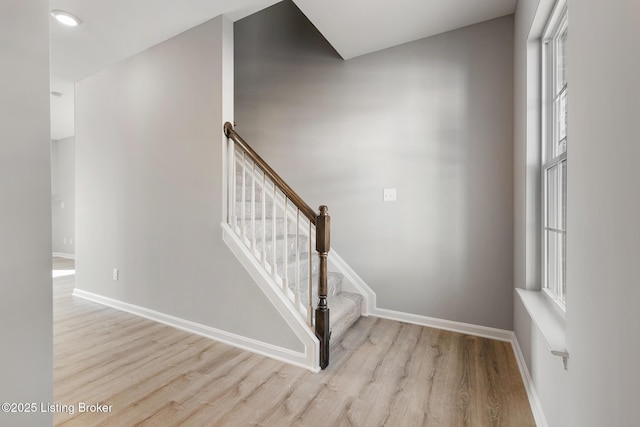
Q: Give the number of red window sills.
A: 0